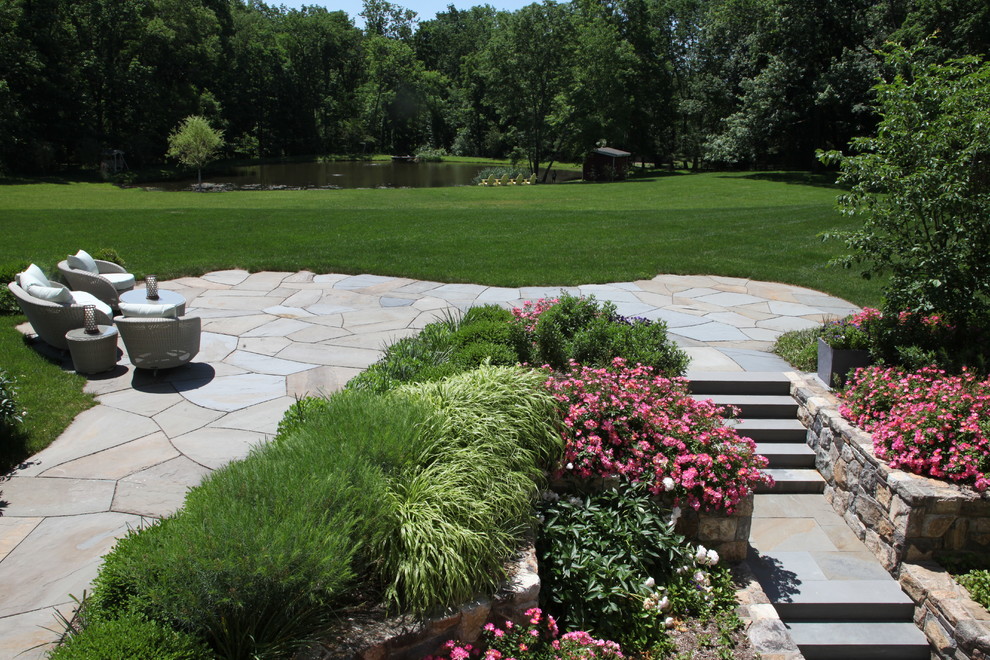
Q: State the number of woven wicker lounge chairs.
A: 3